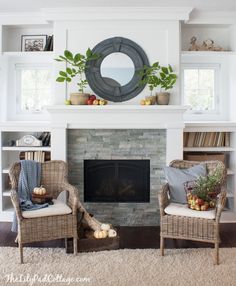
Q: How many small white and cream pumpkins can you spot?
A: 4